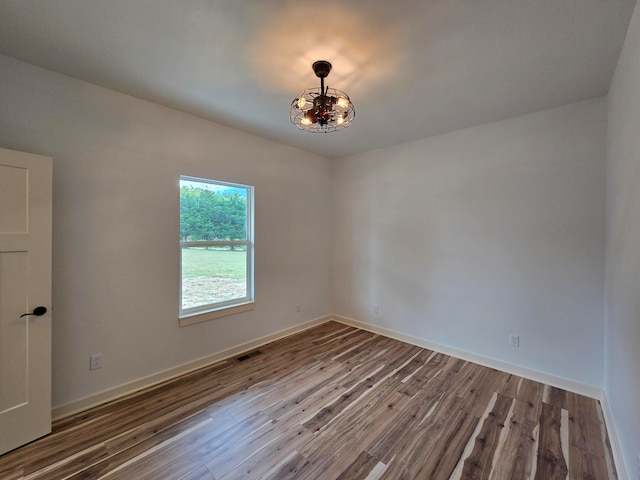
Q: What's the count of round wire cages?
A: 1